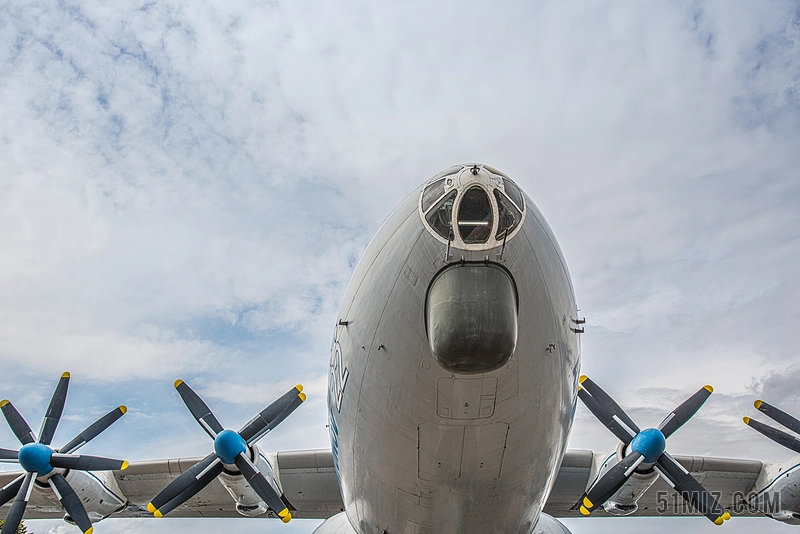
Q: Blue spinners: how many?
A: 3